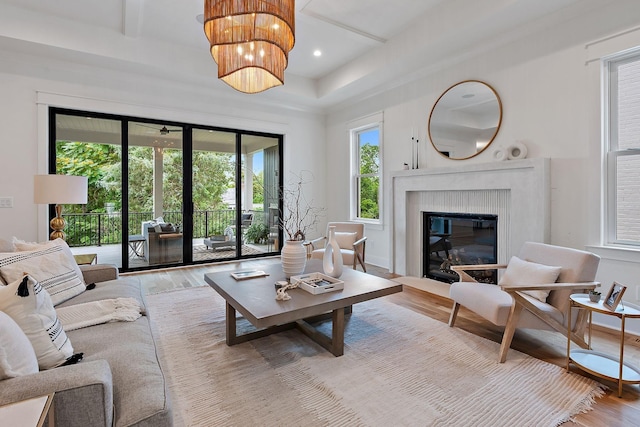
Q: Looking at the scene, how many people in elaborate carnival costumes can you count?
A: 0